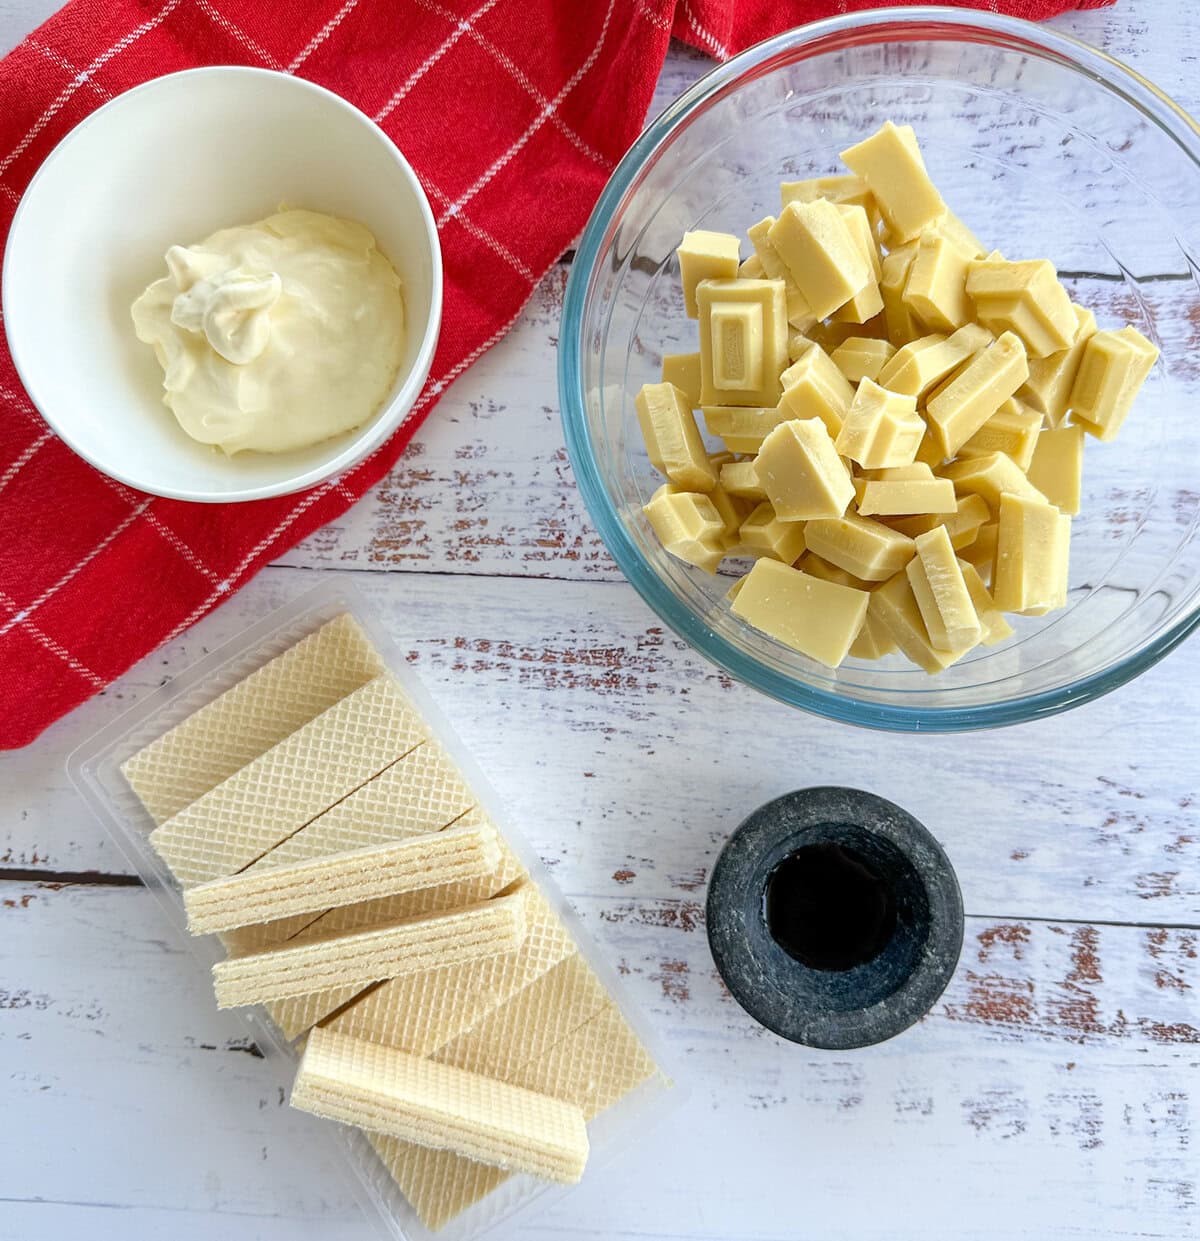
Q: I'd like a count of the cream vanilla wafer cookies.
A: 10